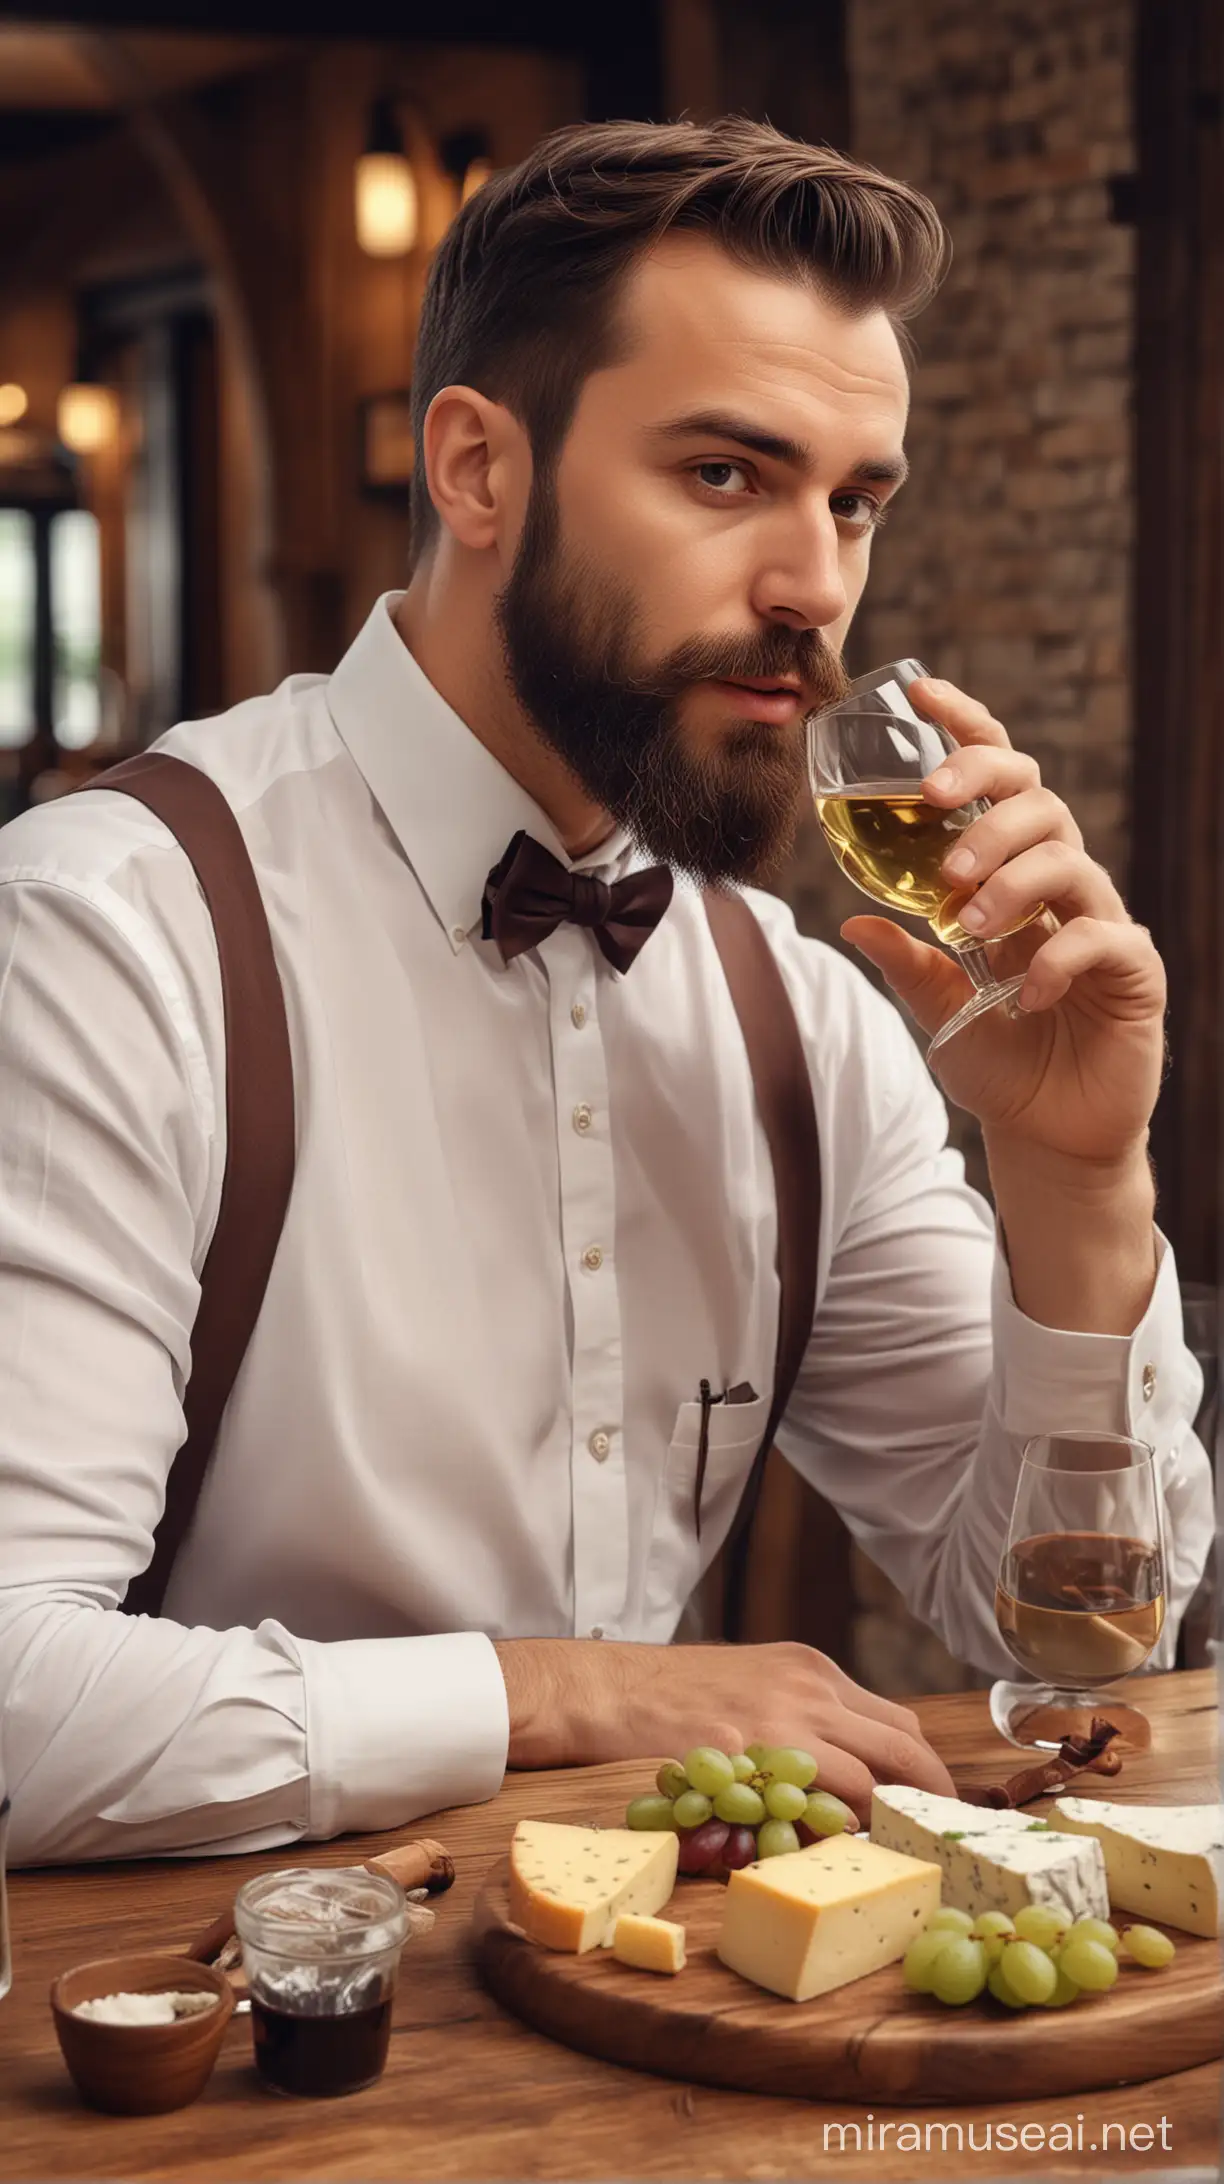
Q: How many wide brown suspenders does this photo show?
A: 2